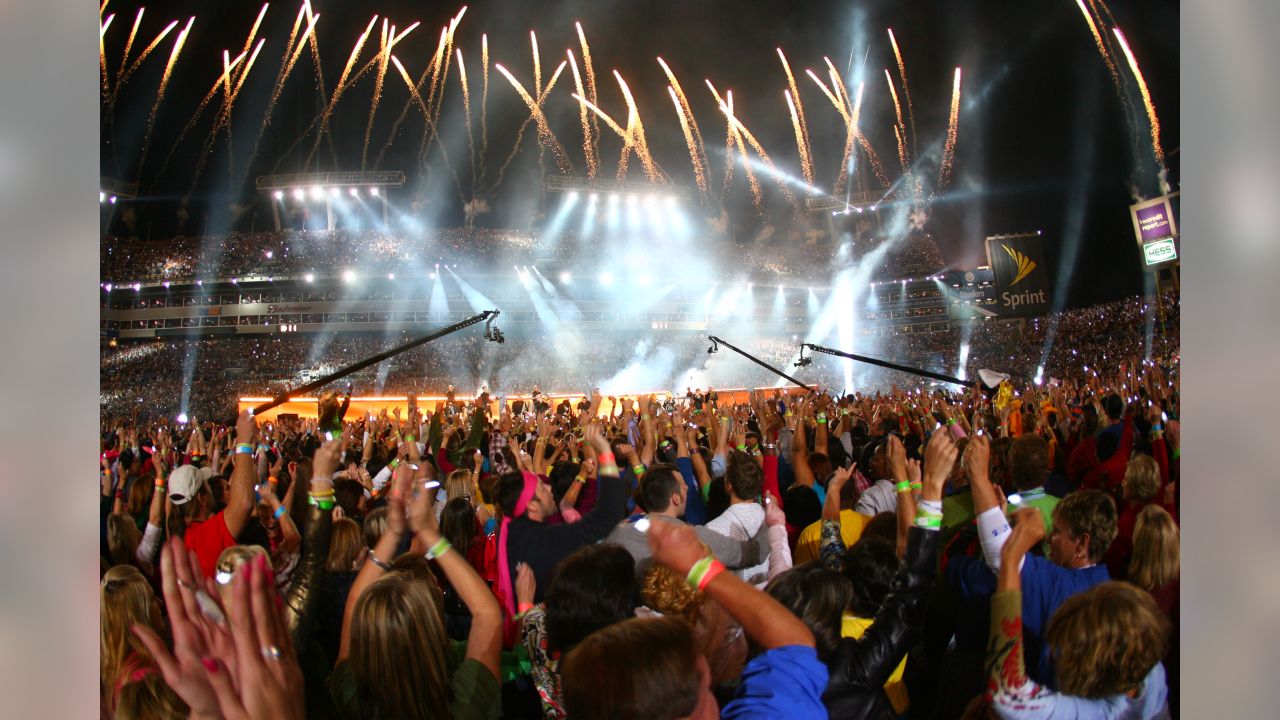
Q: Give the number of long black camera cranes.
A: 3